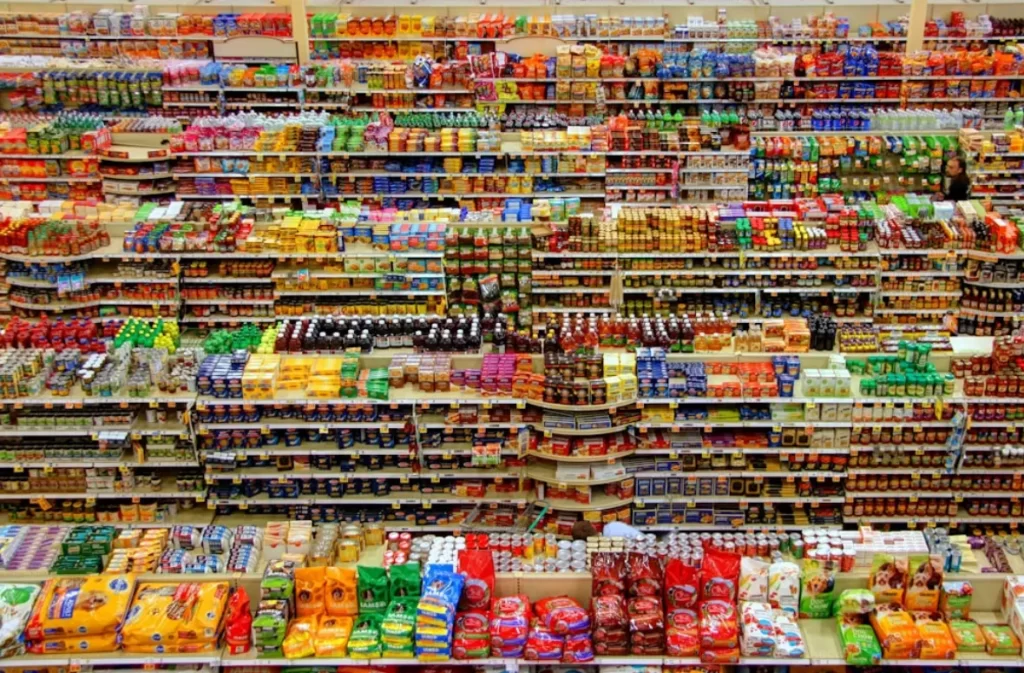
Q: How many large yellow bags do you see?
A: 4